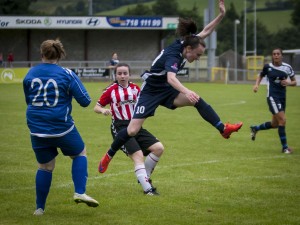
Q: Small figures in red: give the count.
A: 2